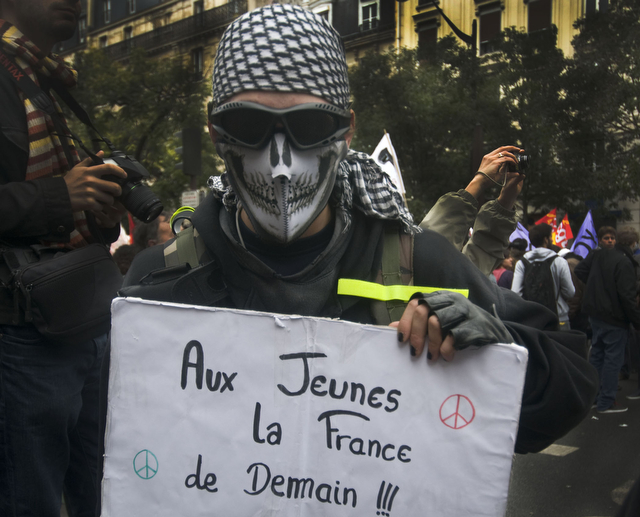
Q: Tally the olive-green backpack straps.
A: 2